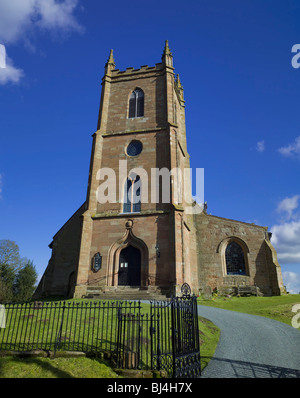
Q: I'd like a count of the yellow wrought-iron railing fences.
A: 0